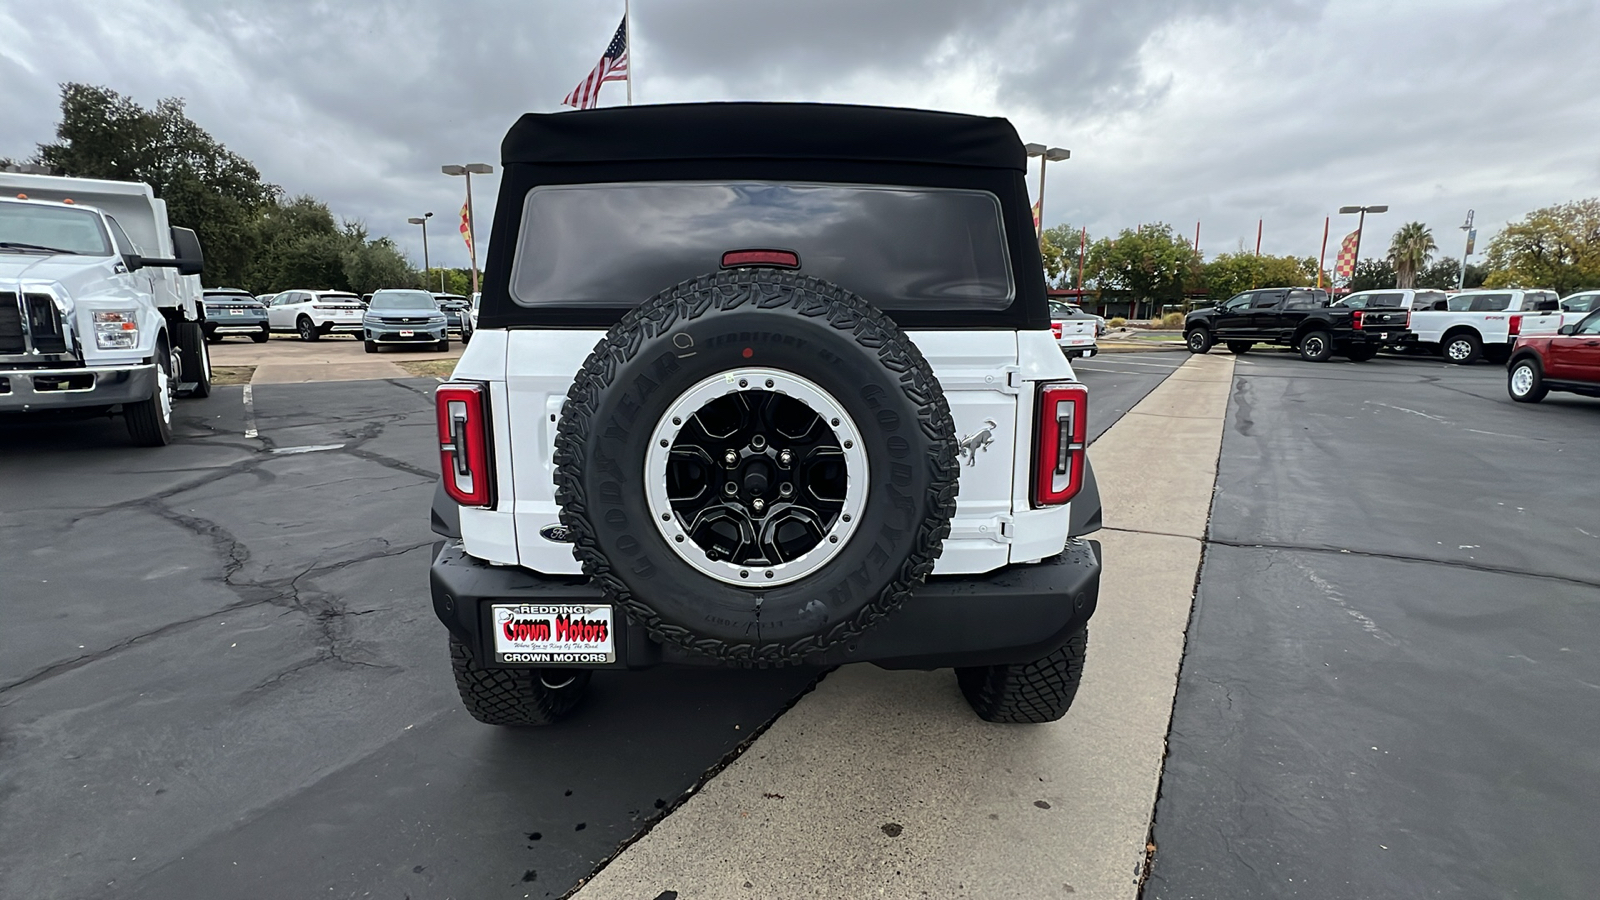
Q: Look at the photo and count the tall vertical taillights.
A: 2